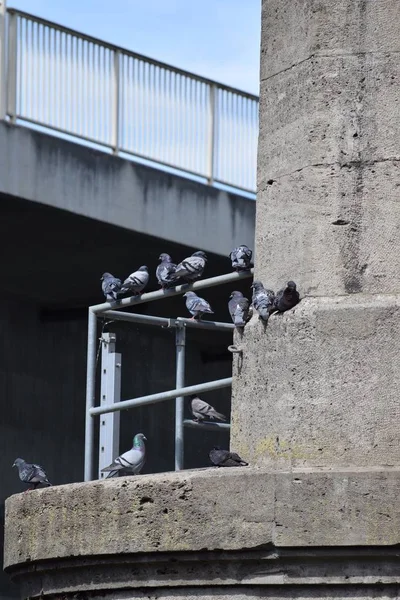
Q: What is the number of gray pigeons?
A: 13